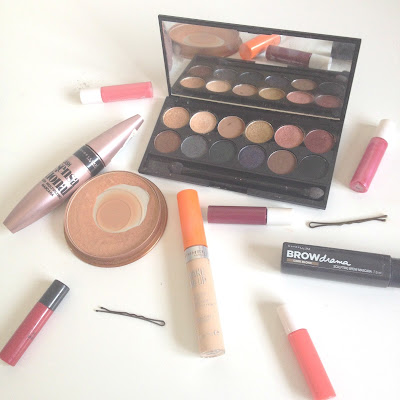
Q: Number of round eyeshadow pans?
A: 12